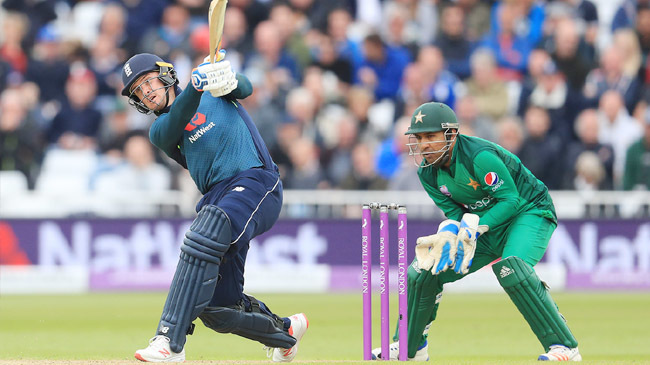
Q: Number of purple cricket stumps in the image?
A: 3